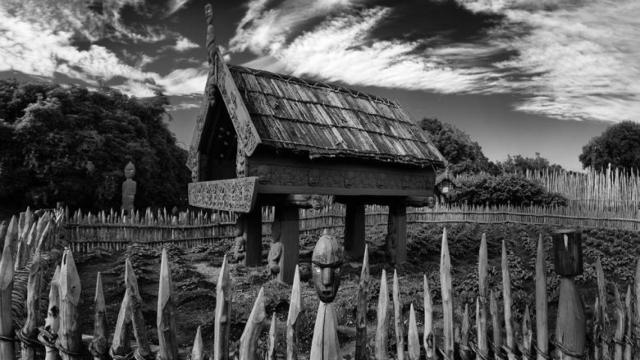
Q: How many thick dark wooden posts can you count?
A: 4